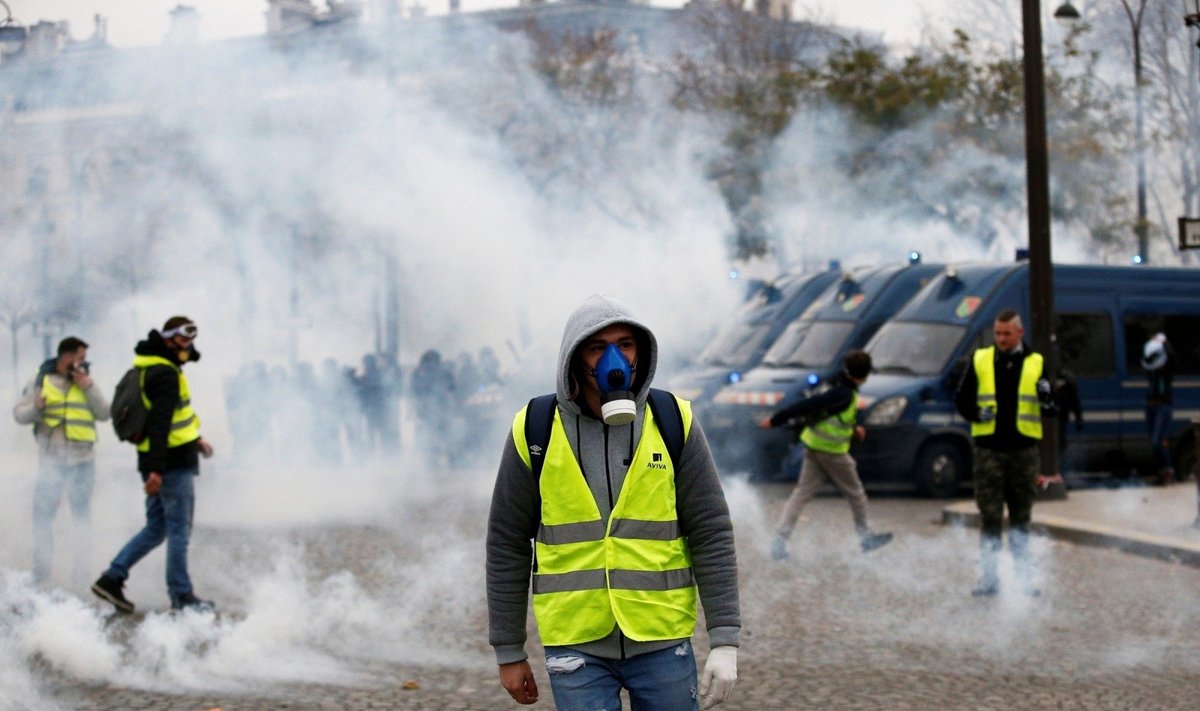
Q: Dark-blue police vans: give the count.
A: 3